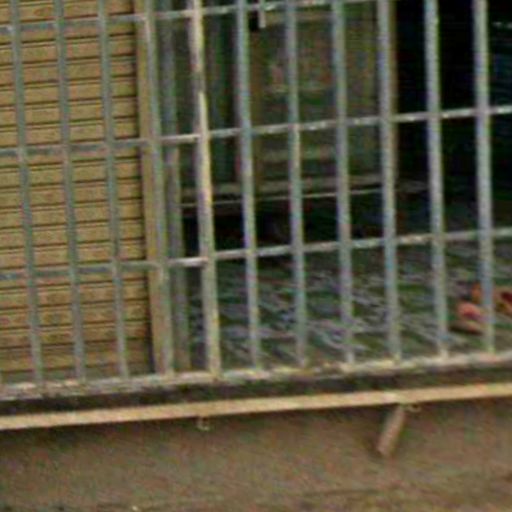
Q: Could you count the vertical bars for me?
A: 11